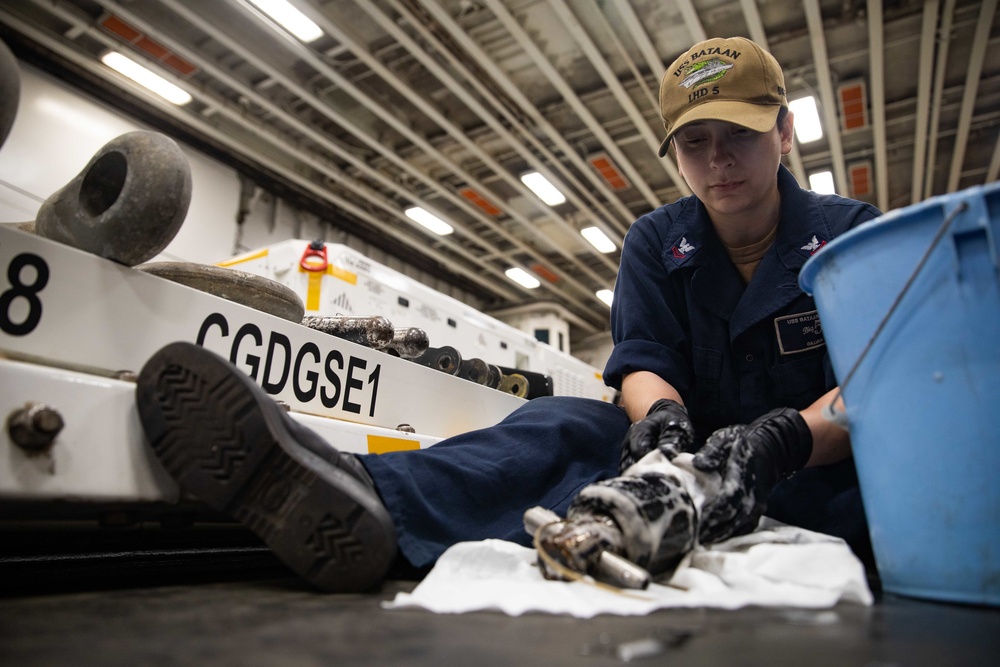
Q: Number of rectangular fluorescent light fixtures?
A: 9